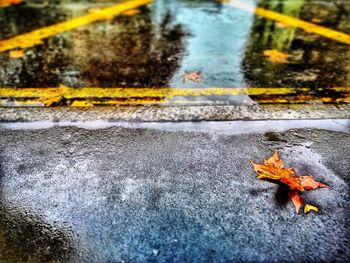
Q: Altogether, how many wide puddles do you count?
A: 1